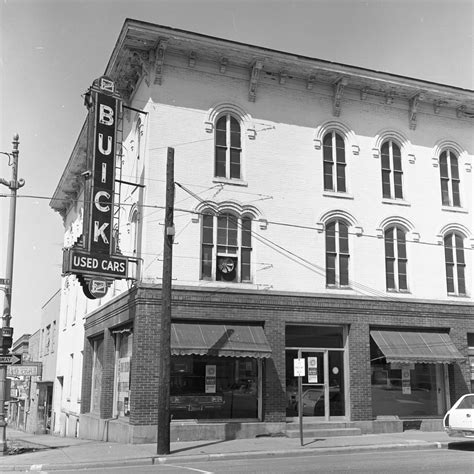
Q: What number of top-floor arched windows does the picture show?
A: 4